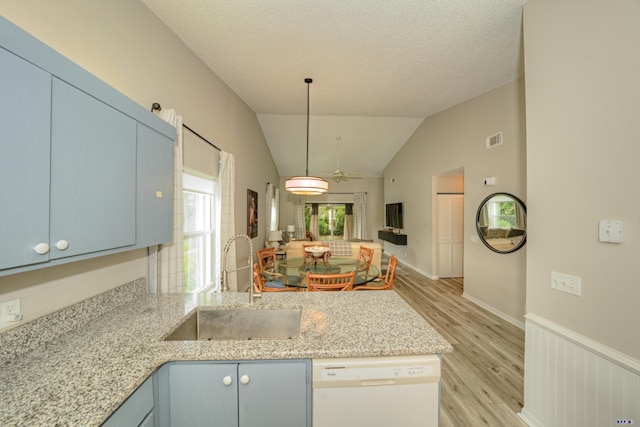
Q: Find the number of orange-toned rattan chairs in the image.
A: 6